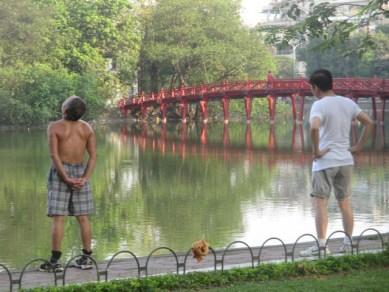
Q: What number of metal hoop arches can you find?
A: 11